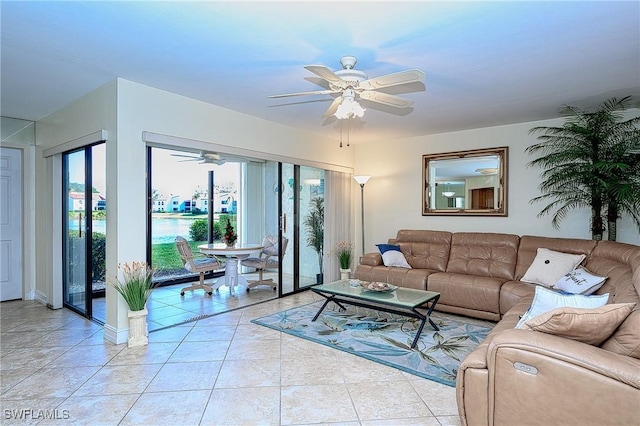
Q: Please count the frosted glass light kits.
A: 1